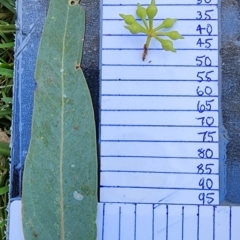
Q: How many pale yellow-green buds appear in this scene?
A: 7